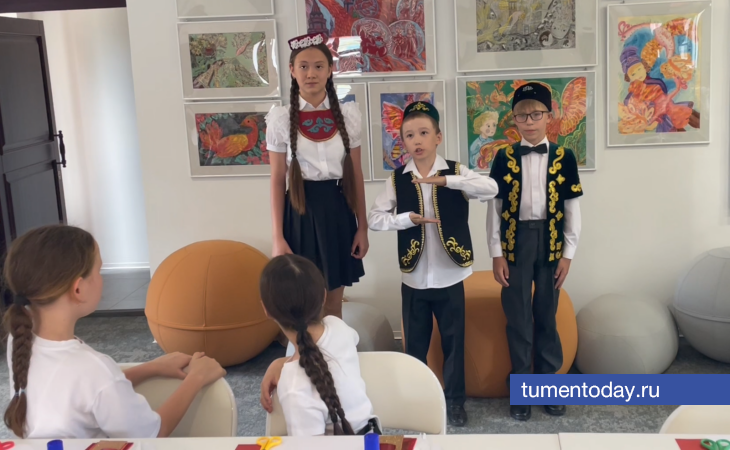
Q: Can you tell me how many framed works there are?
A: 9